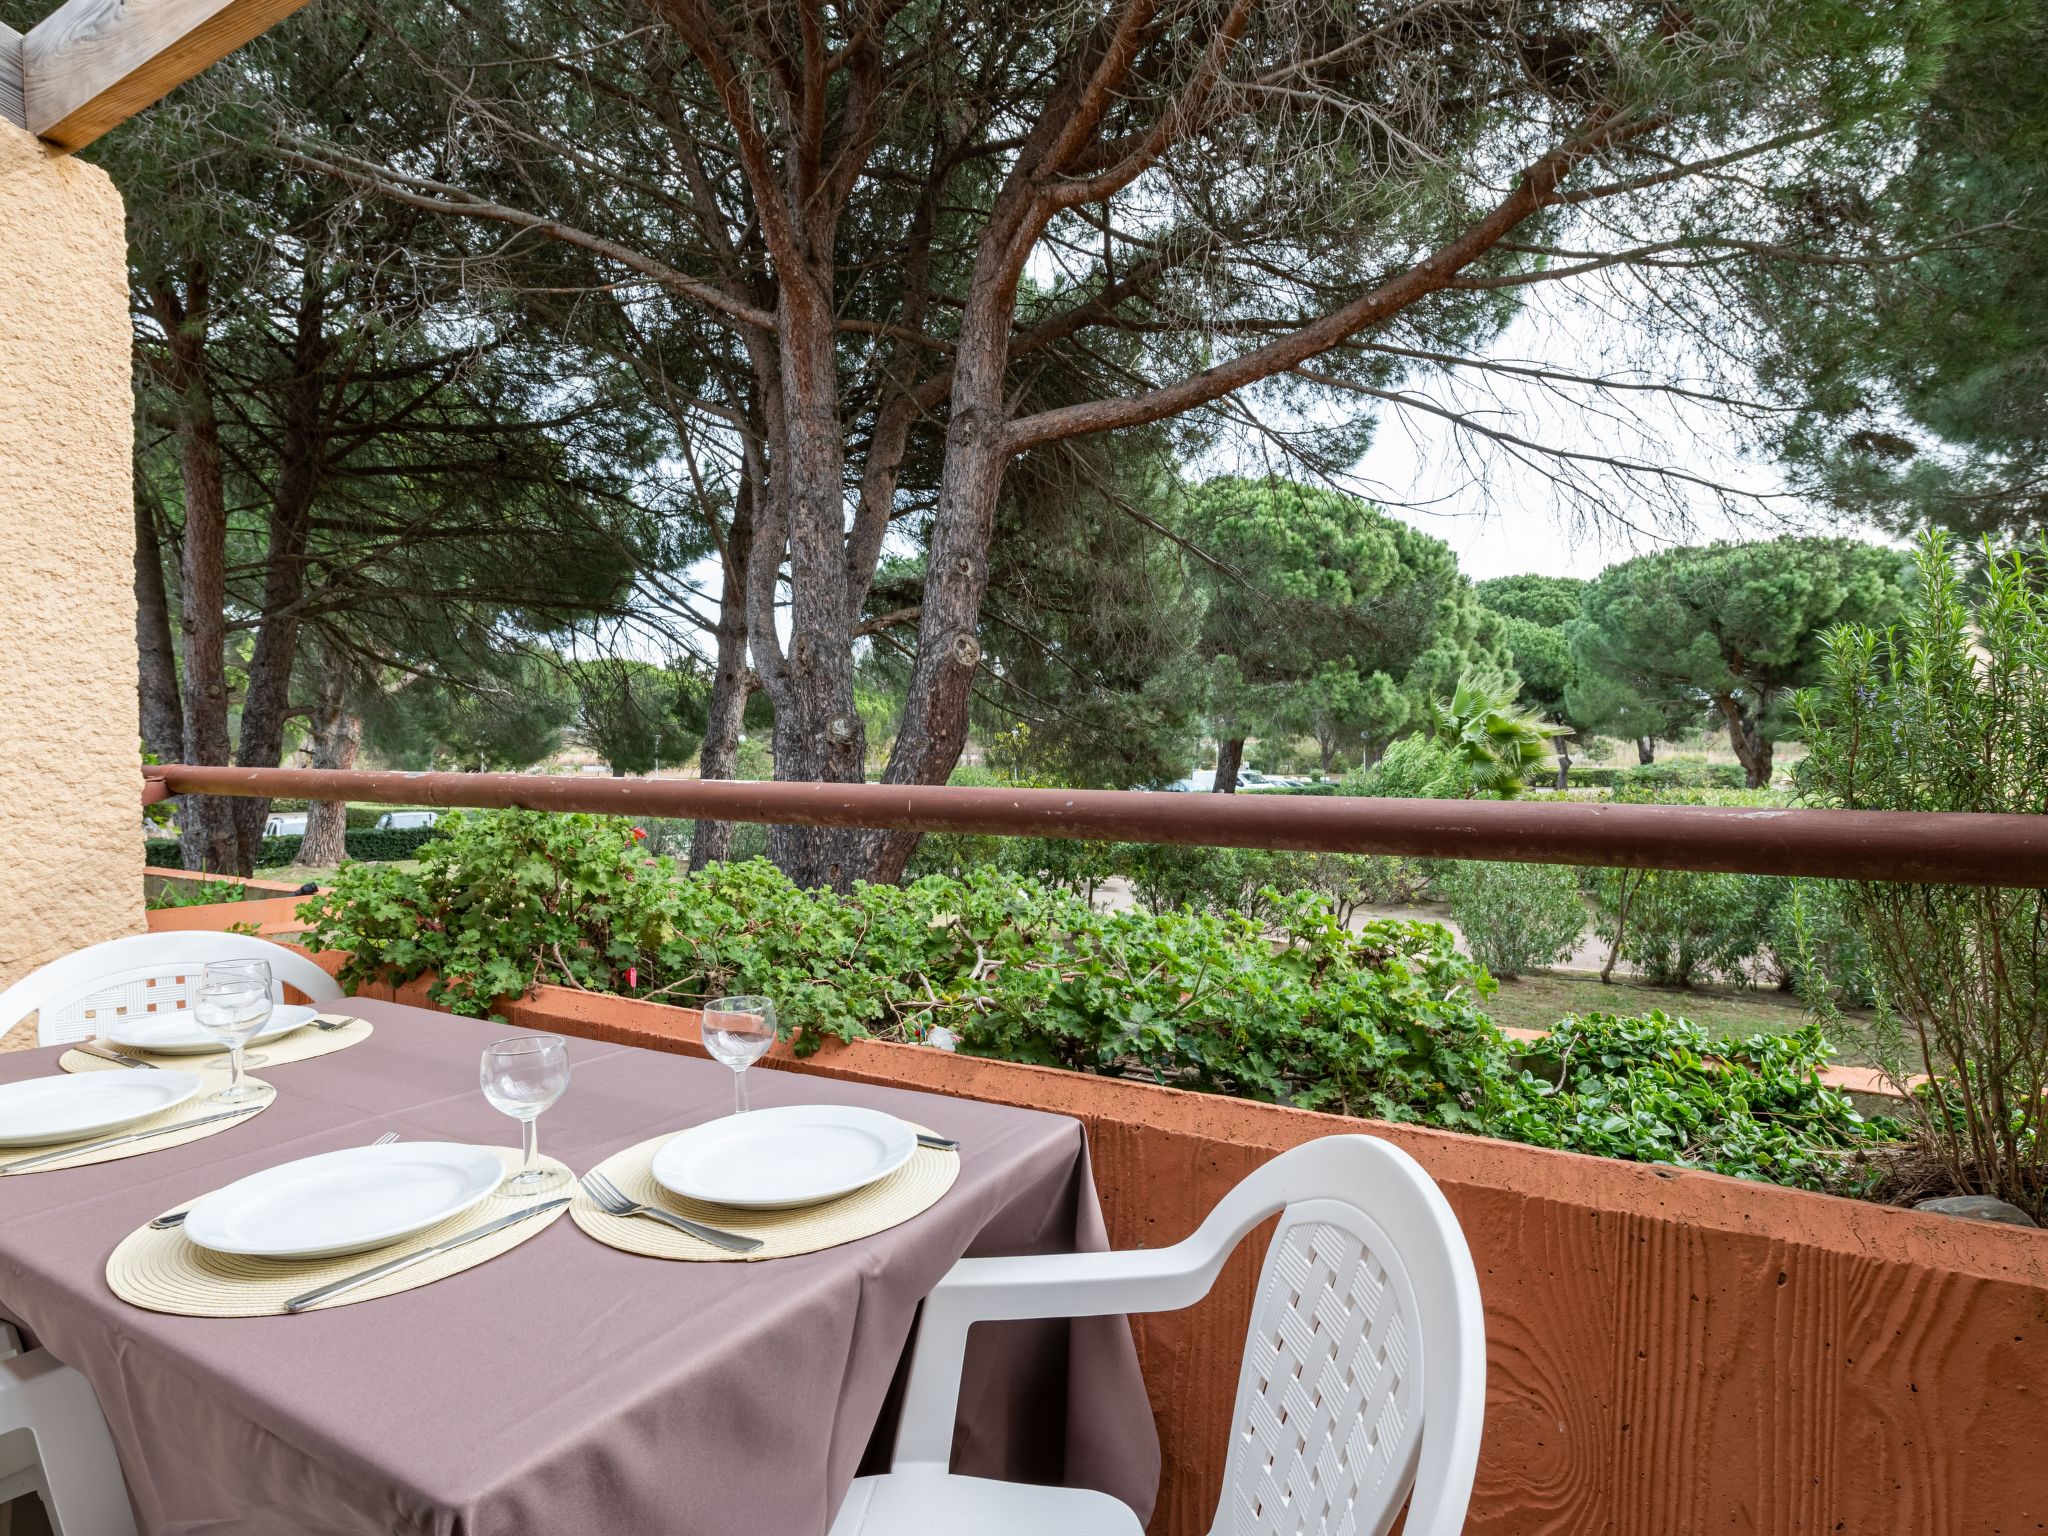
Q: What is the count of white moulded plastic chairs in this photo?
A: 3